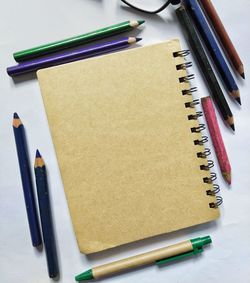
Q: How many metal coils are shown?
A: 13